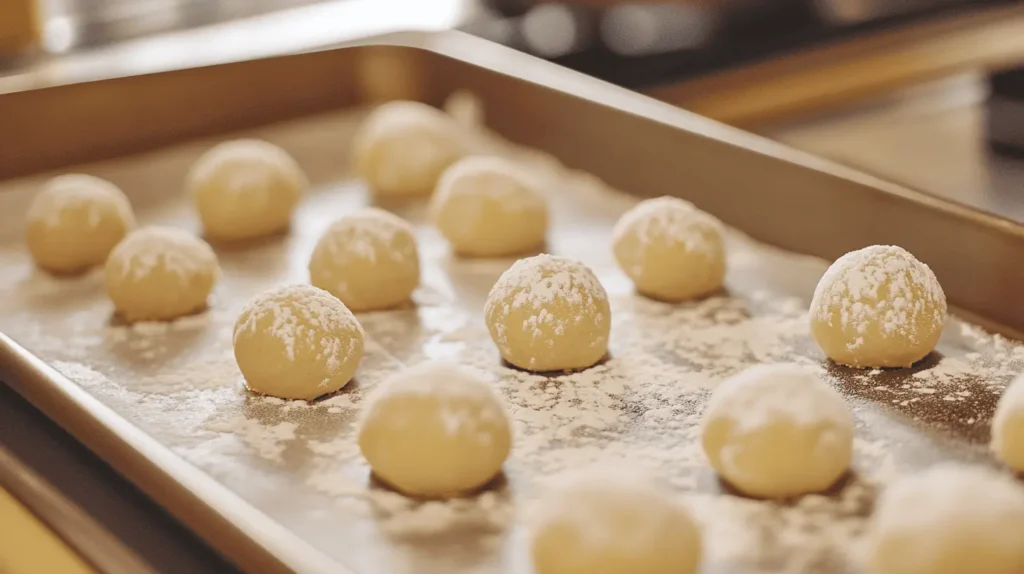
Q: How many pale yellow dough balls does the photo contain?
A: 15